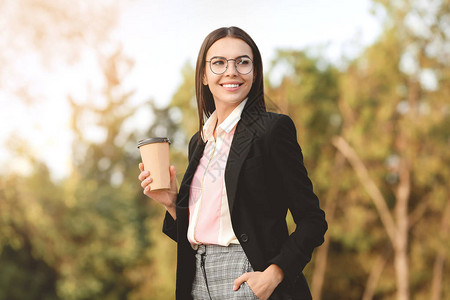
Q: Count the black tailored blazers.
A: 1